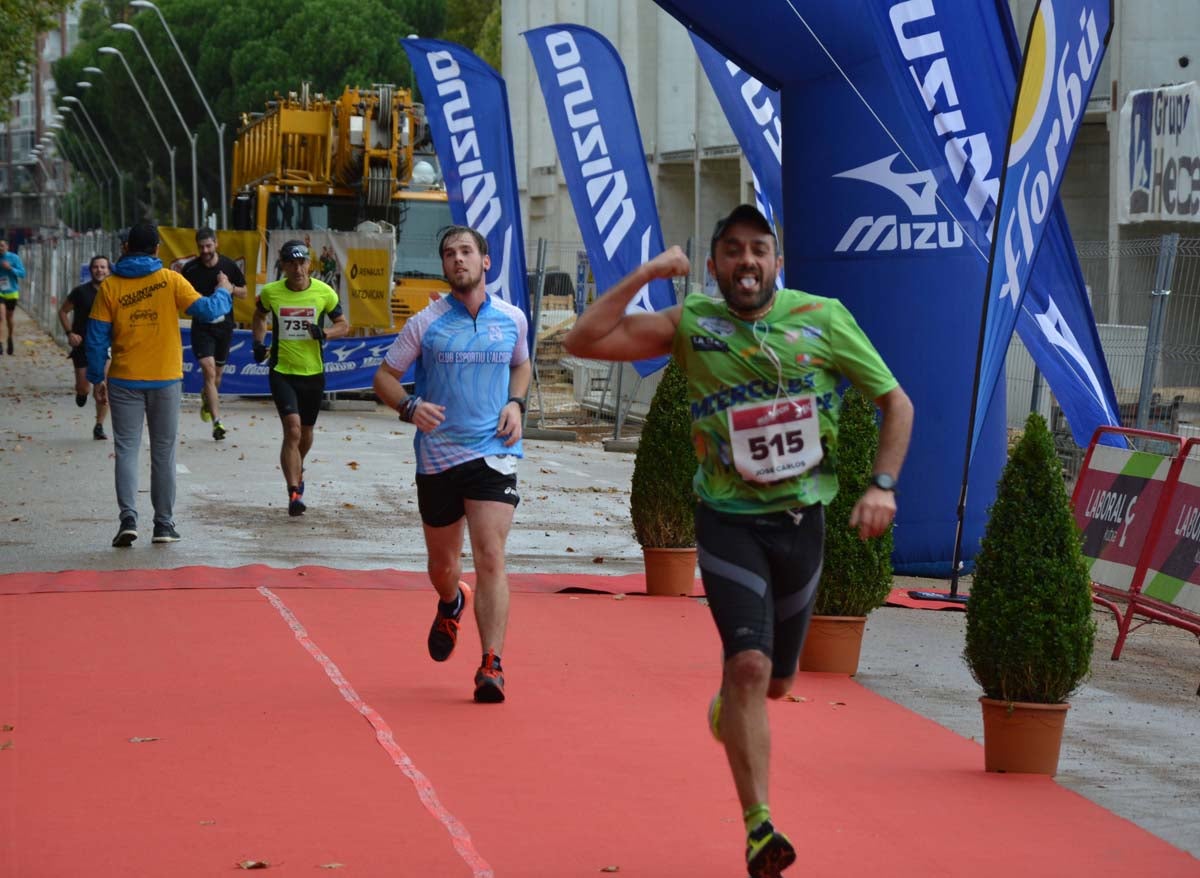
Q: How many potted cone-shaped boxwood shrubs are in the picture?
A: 3